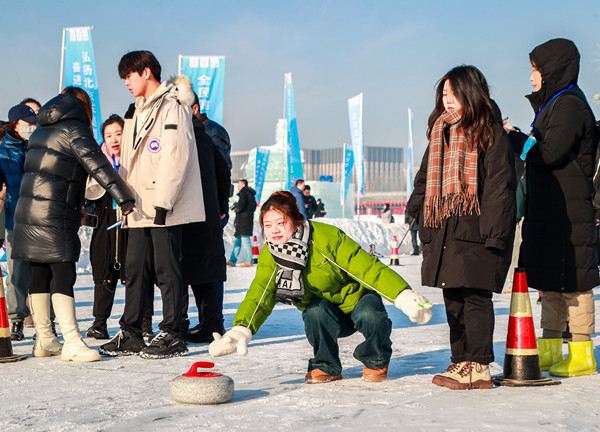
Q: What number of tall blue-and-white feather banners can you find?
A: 7